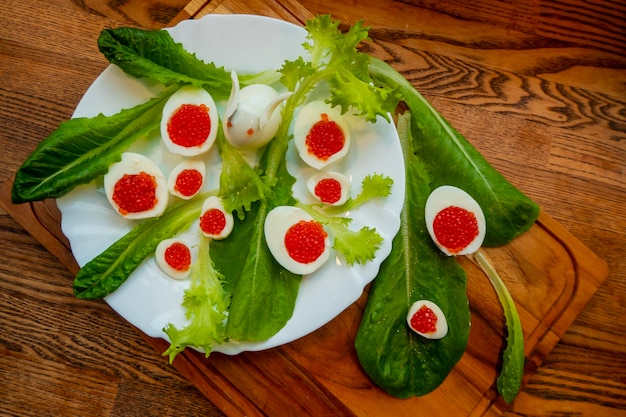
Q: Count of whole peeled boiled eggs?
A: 1